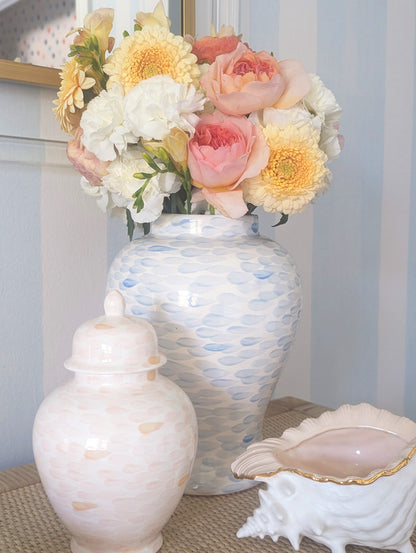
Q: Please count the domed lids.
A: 1